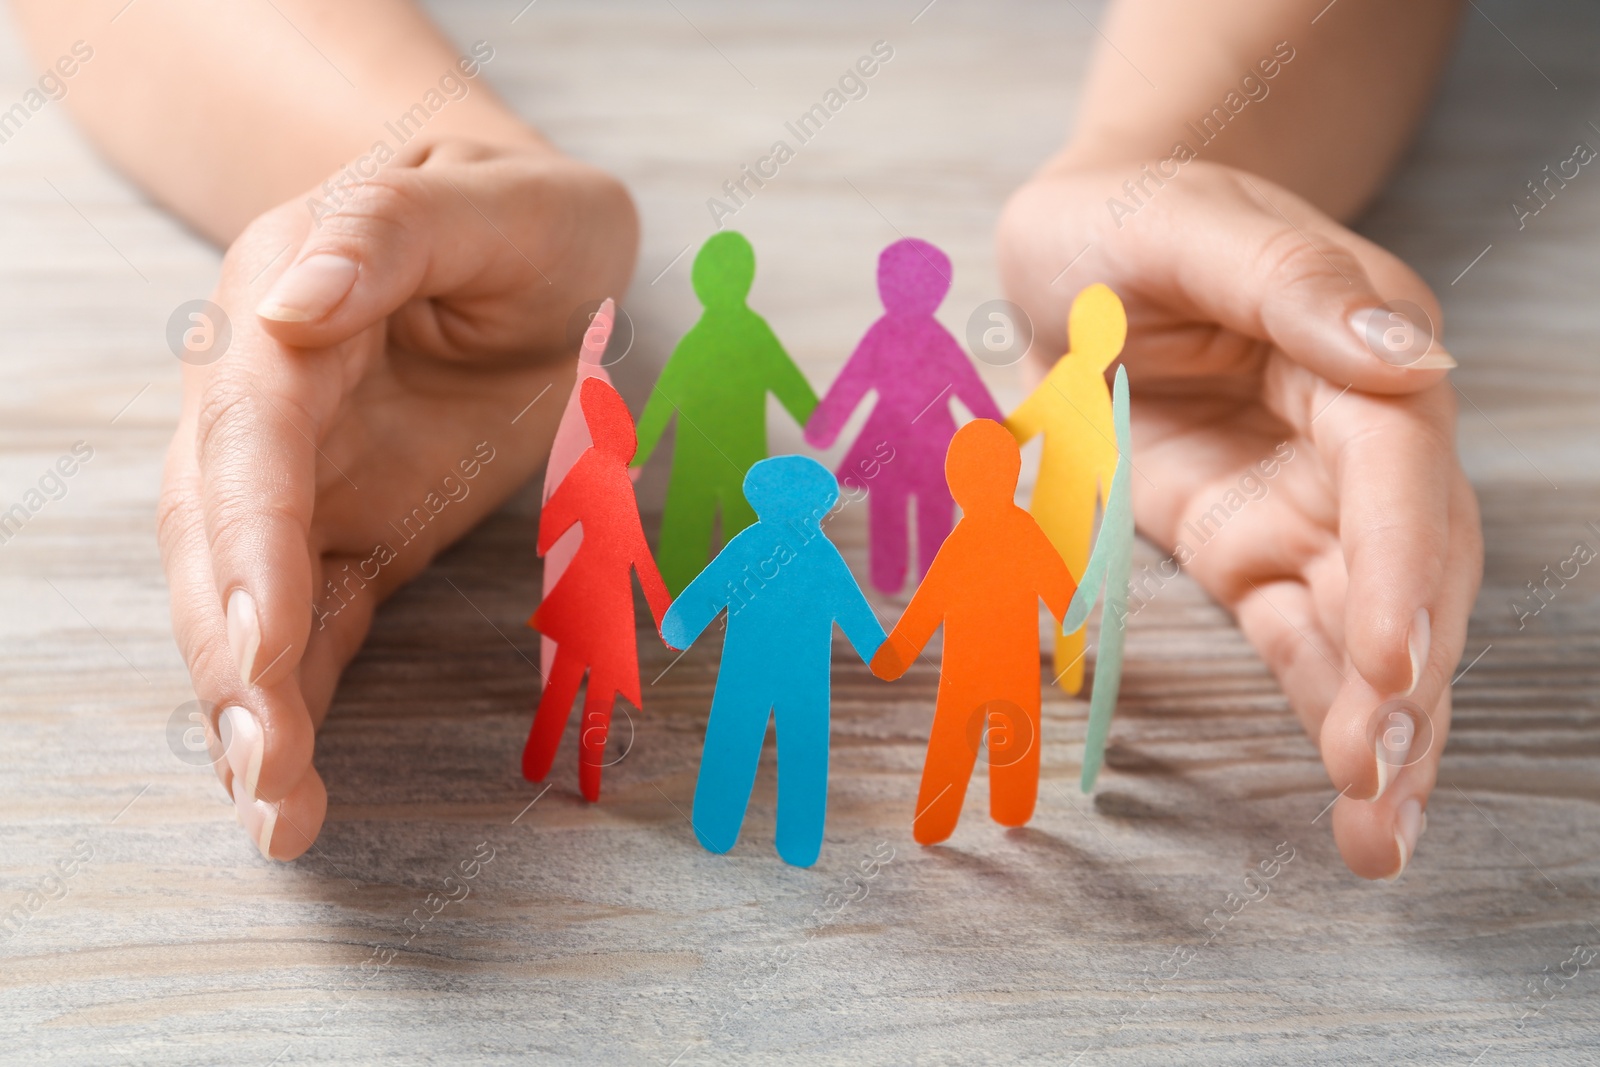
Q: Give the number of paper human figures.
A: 8